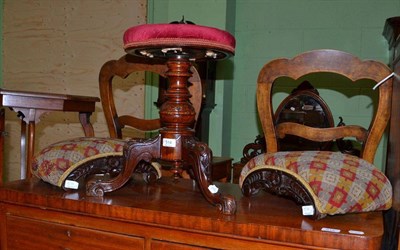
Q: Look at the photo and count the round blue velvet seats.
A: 0